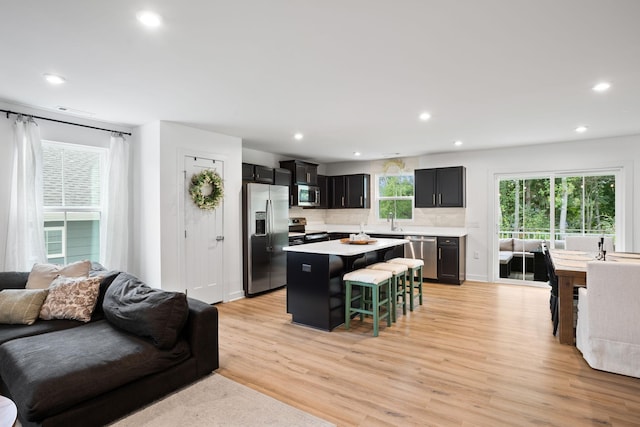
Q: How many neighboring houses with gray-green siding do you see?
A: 1